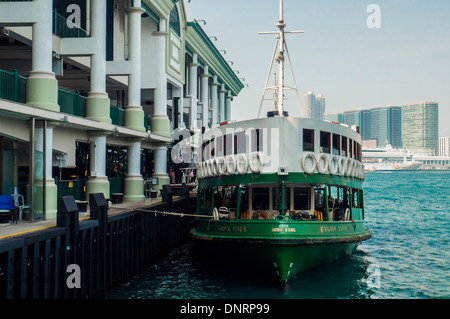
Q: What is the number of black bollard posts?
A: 4